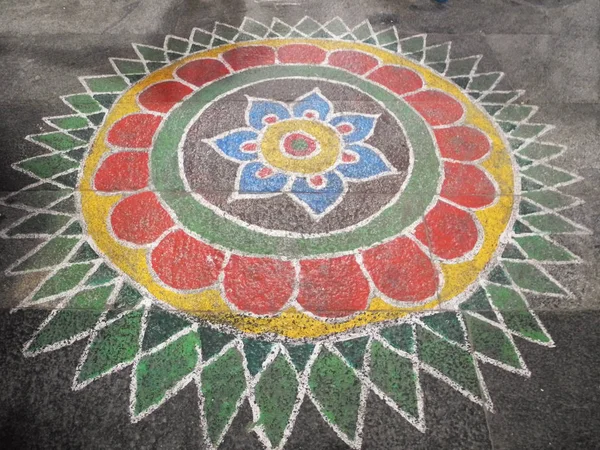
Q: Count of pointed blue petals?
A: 7